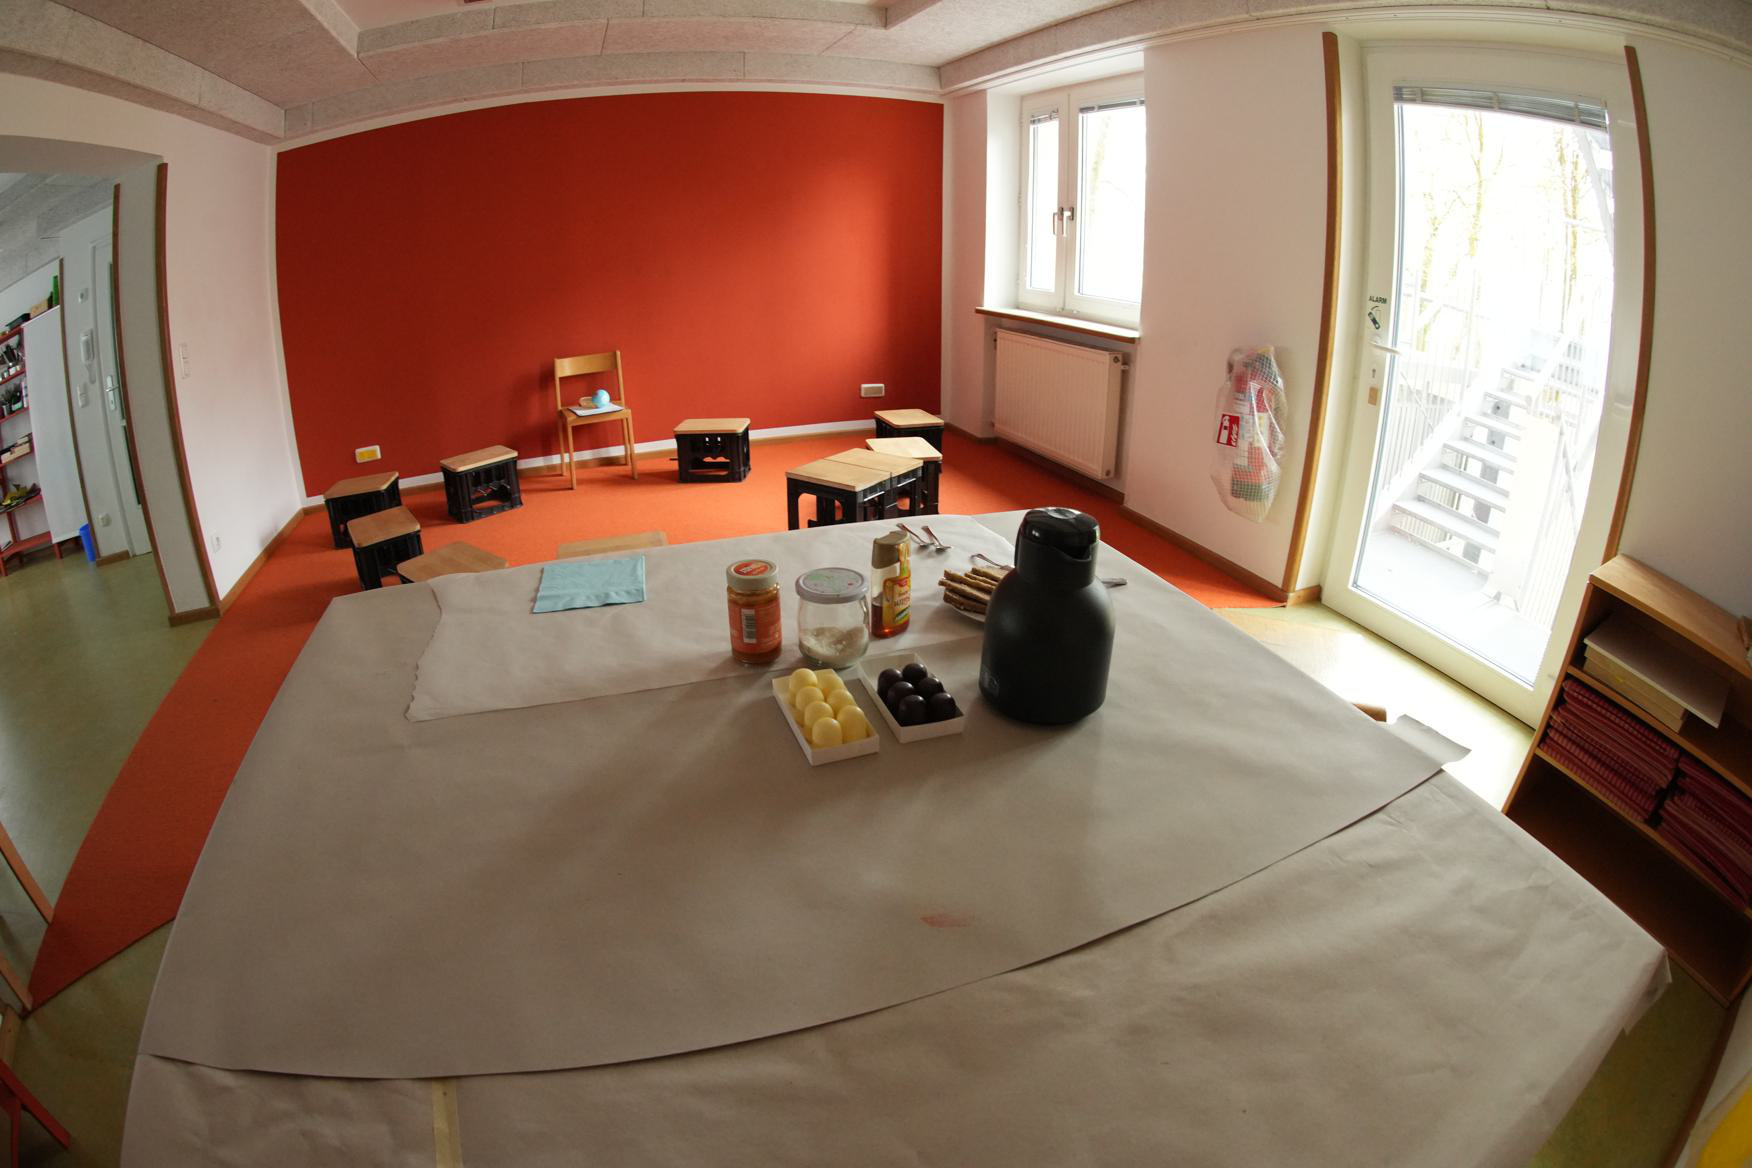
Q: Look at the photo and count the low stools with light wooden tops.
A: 10